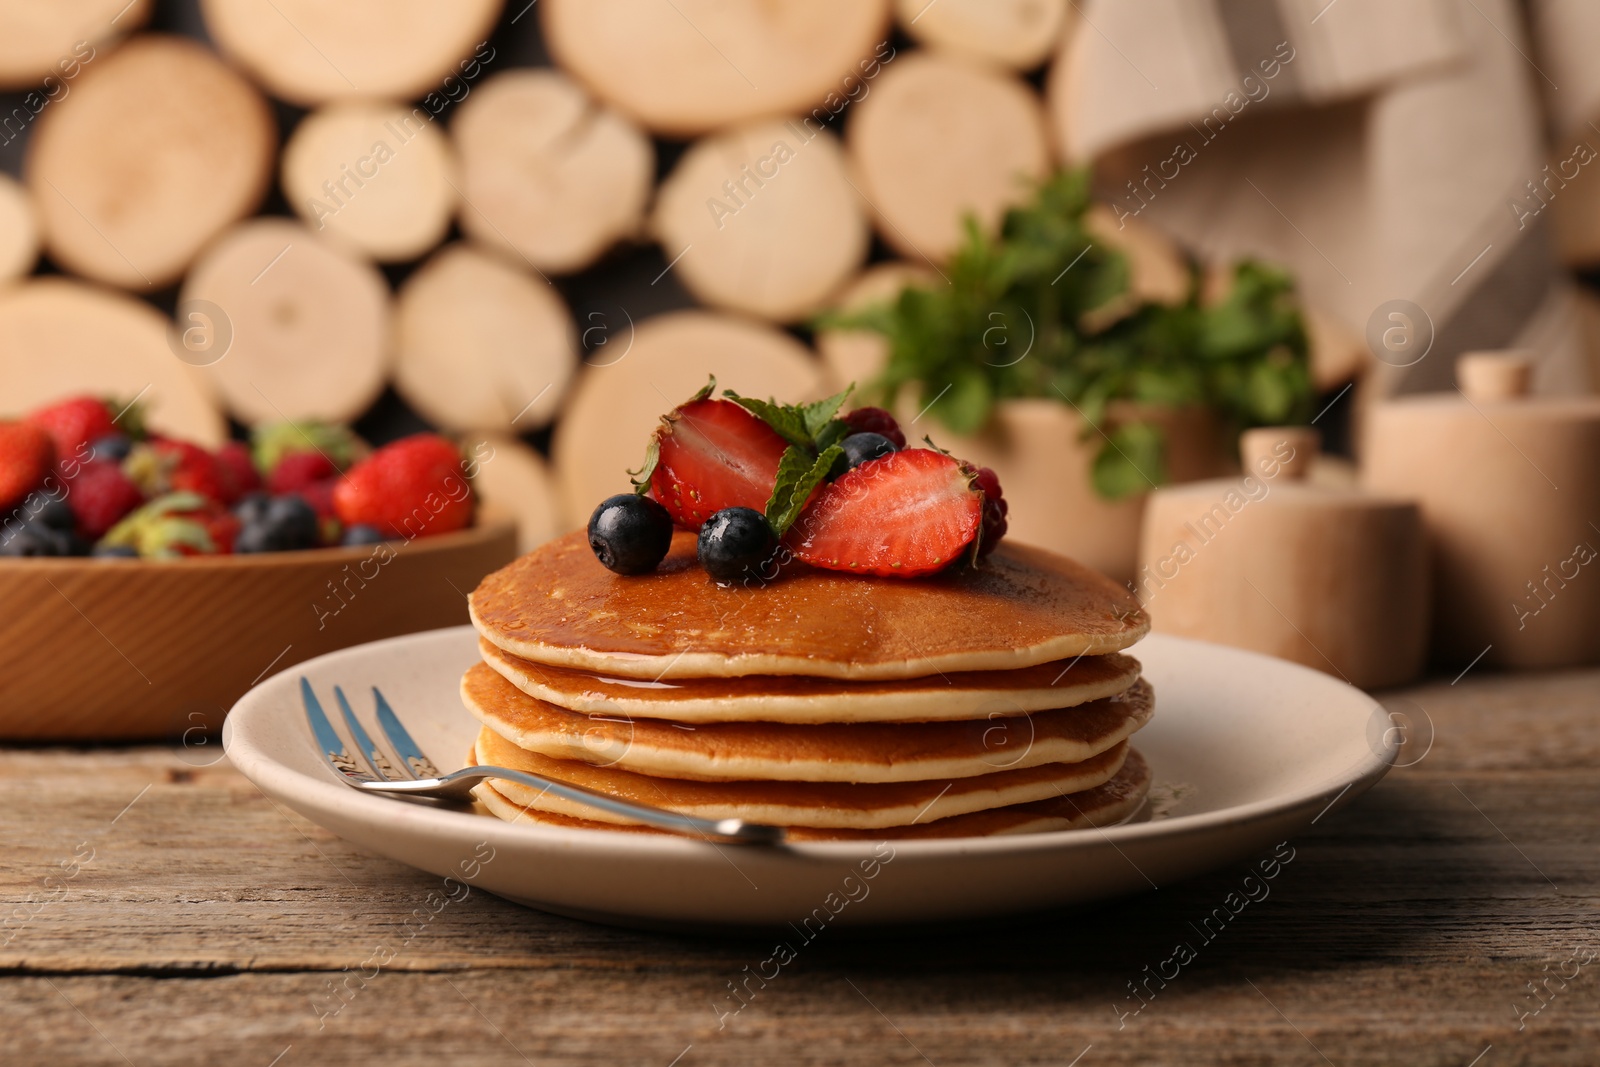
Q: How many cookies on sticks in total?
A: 0